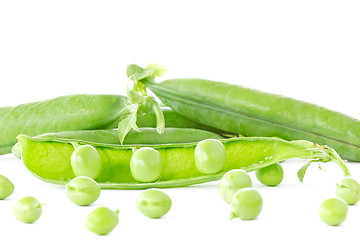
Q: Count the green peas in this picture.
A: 13